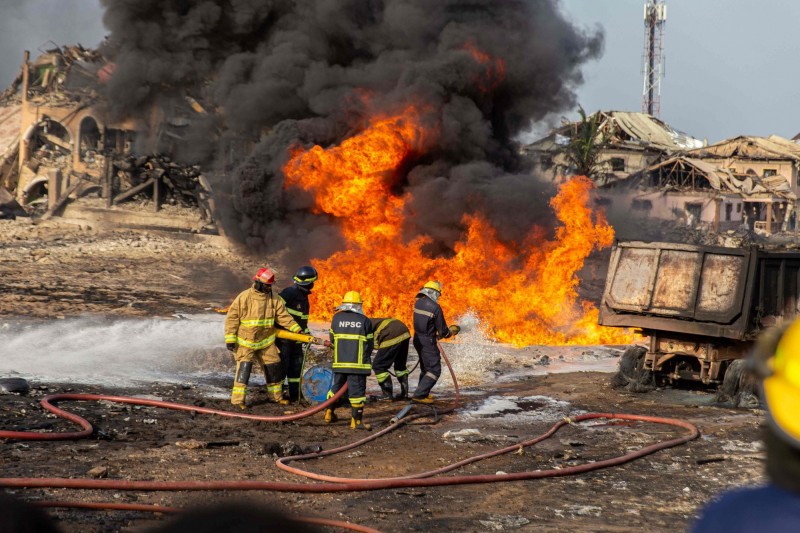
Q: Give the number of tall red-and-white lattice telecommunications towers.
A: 1